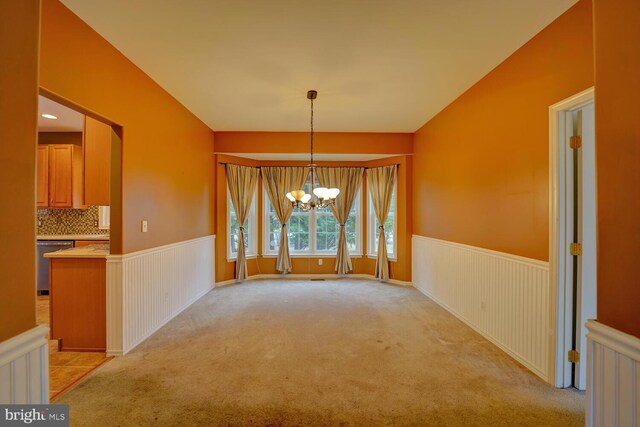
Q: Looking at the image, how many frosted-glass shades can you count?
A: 6